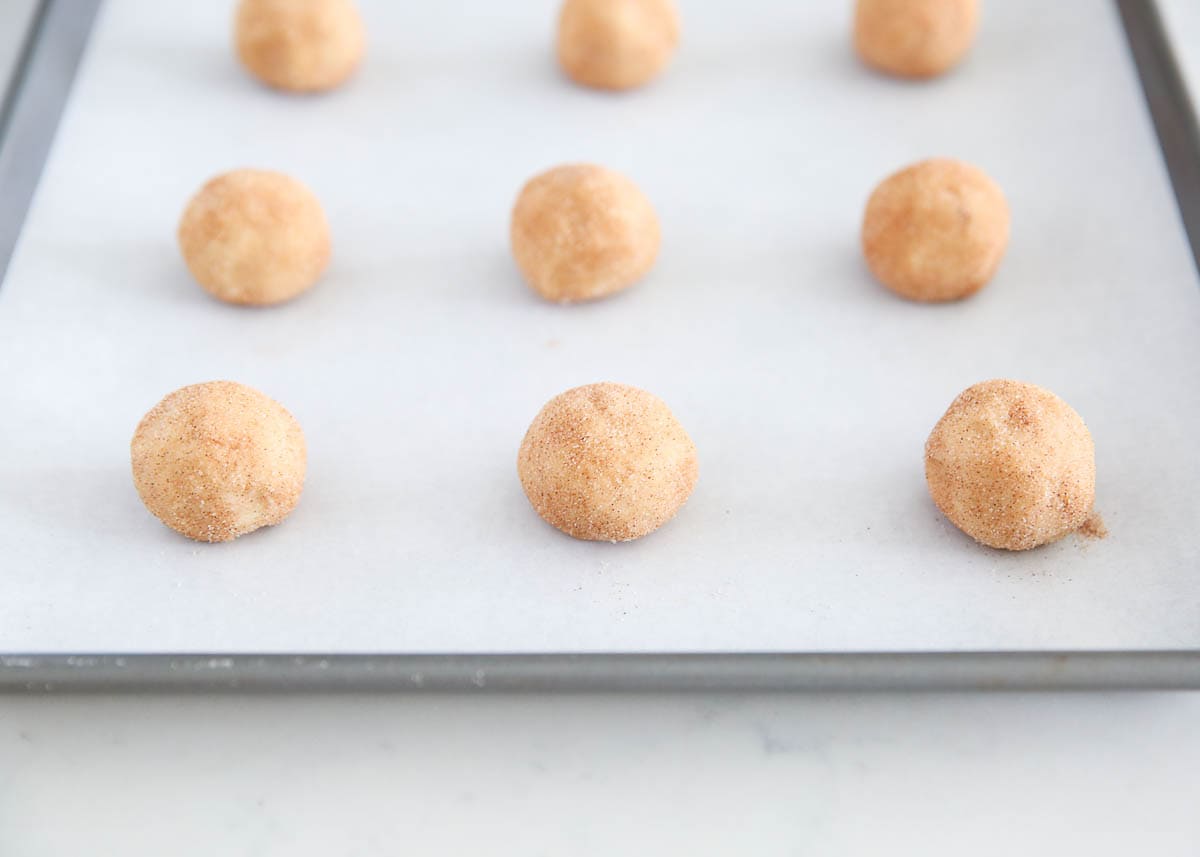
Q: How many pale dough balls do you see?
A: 9